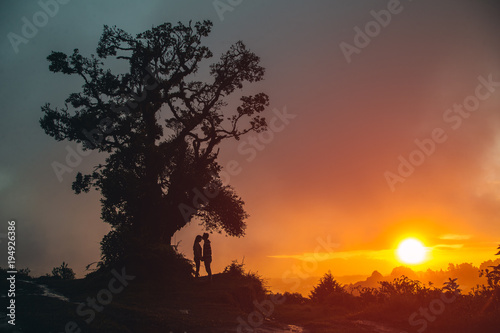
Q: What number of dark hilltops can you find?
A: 1